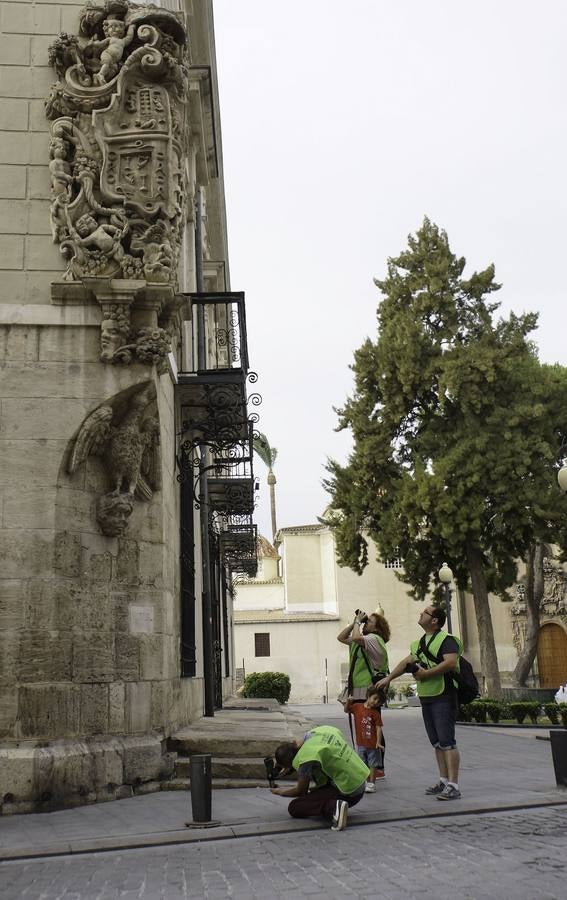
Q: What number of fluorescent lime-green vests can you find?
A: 3